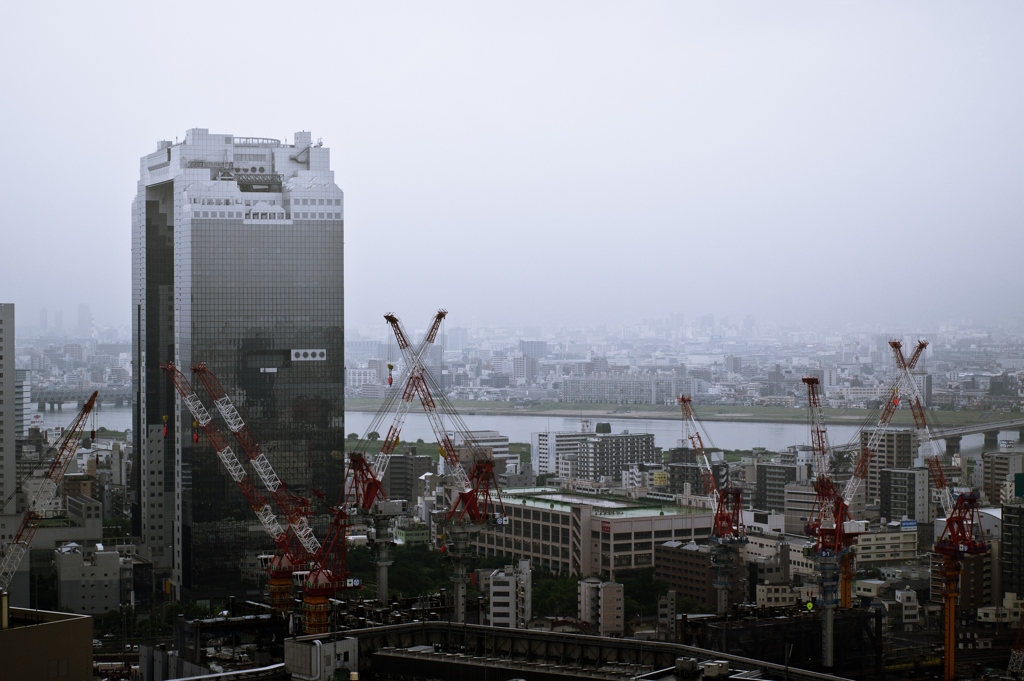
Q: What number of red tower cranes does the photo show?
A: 9